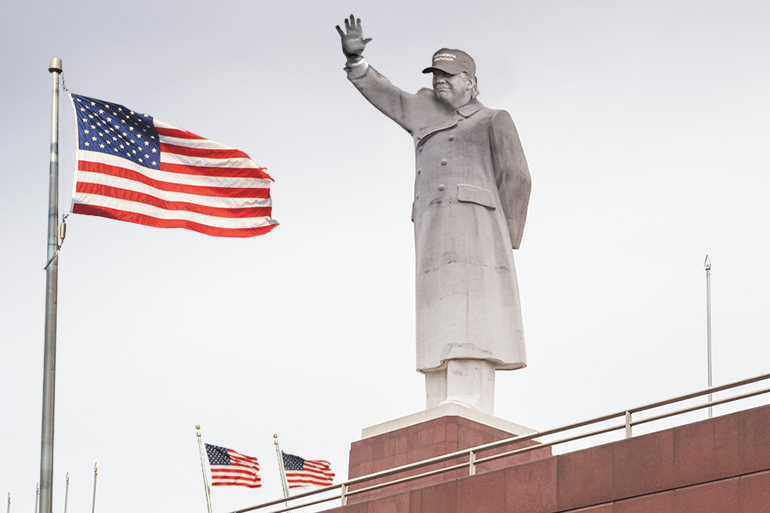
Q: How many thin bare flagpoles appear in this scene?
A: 5